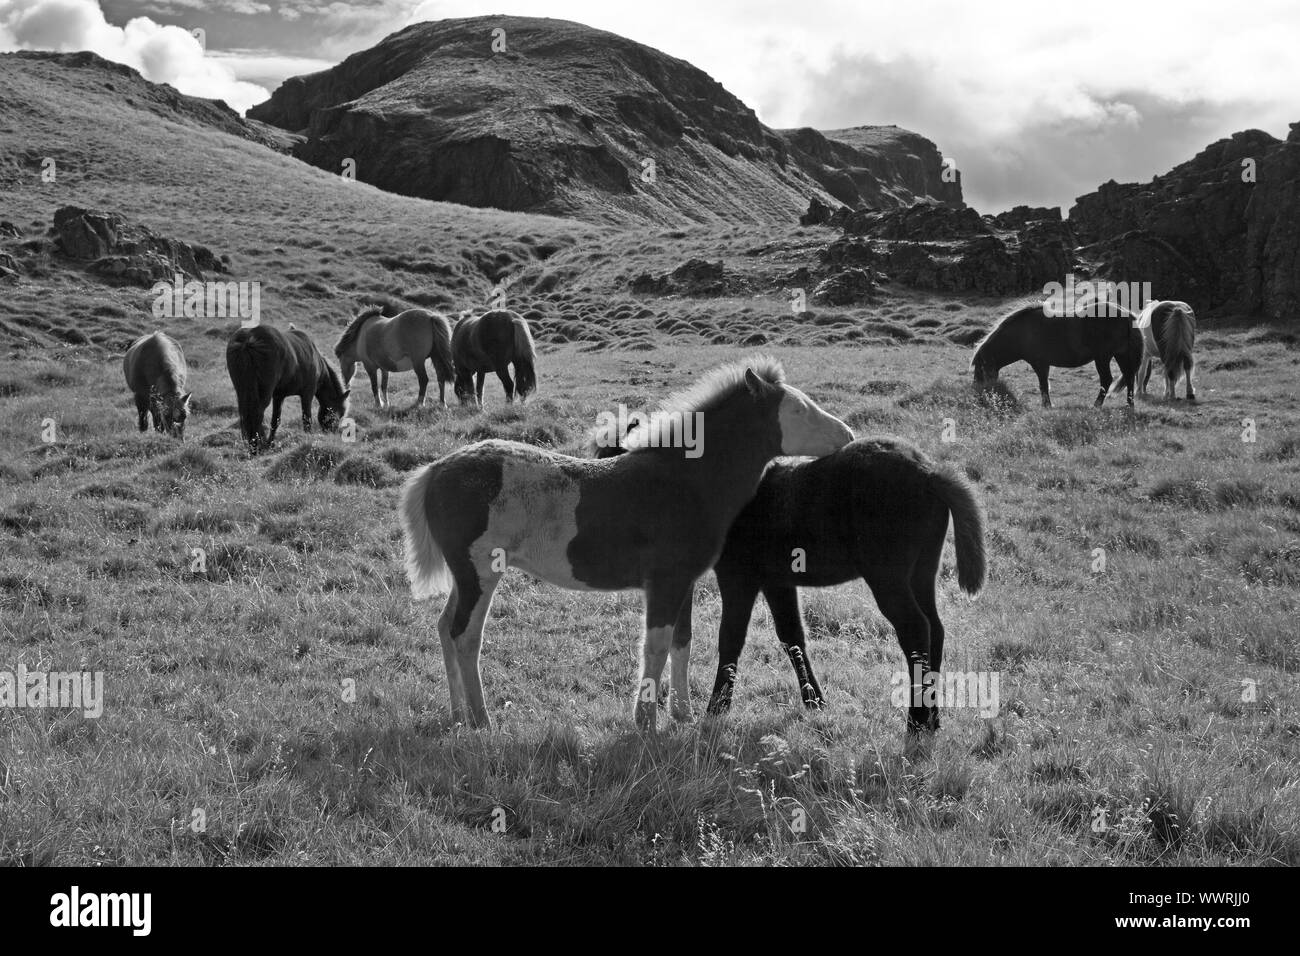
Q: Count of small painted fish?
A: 0